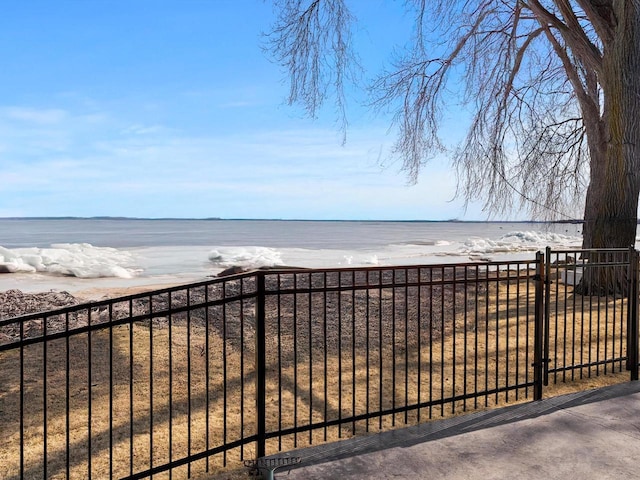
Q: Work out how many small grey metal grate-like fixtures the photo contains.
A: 1